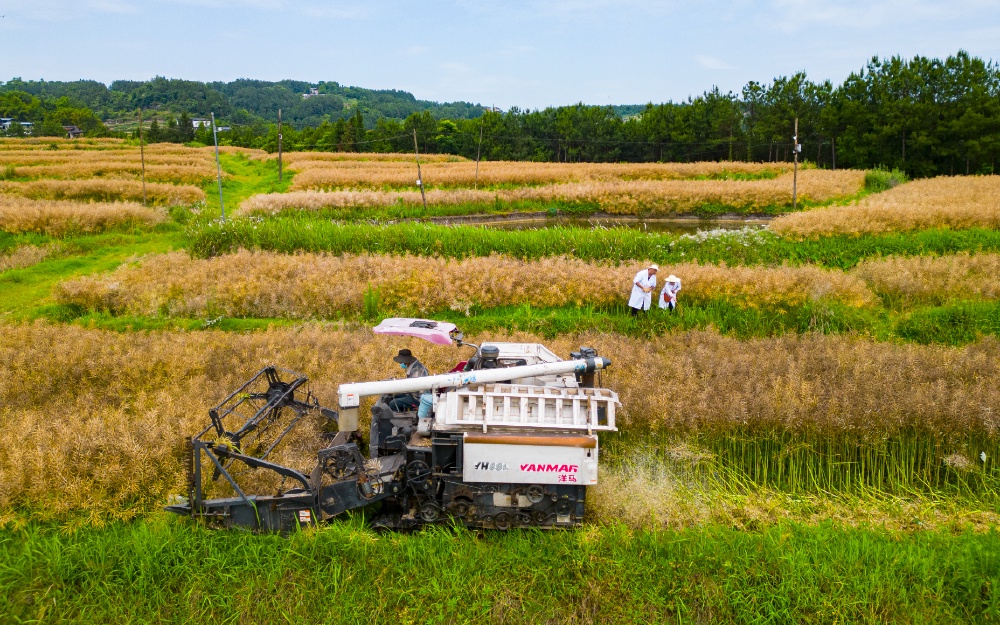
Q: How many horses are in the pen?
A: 0